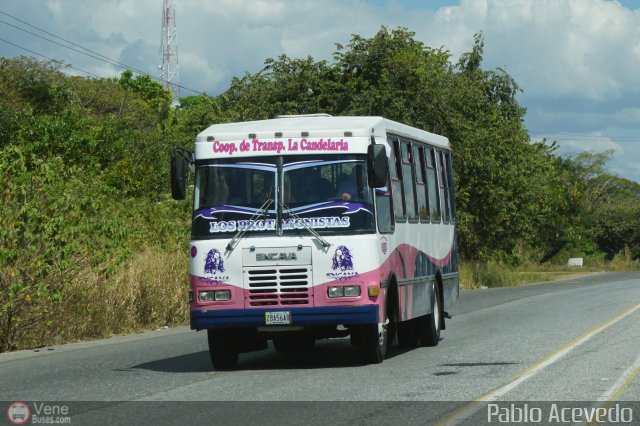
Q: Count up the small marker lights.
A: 5